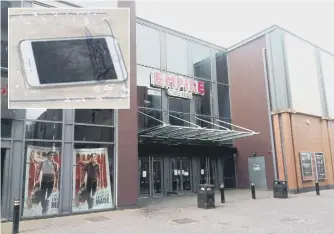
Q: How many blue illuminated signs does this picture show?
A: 0